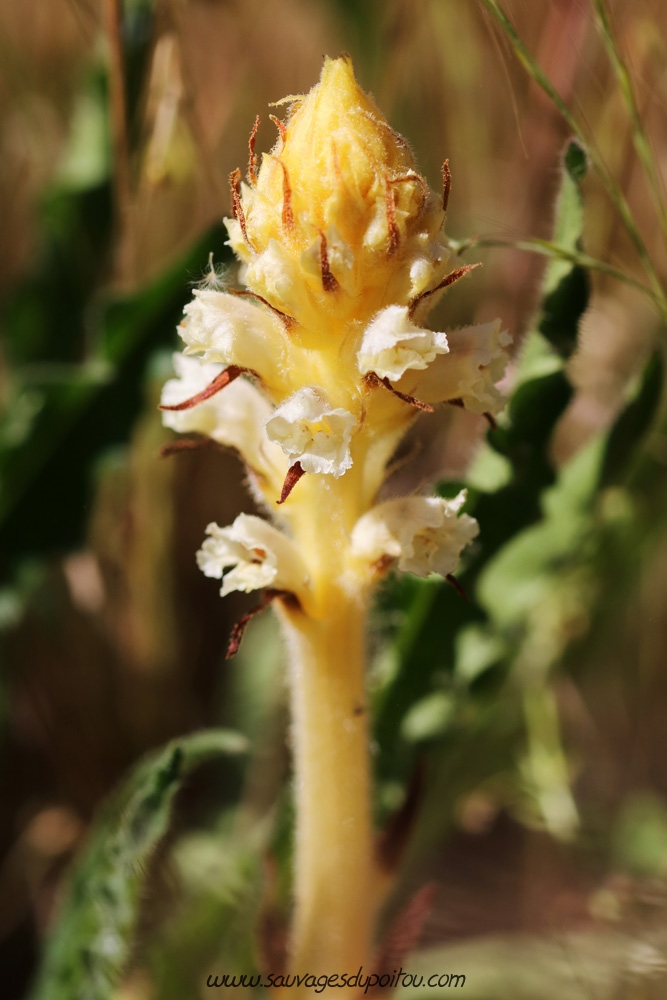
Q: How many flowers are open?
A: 7